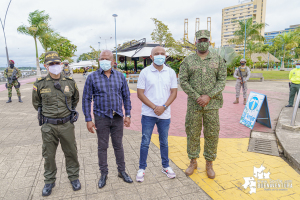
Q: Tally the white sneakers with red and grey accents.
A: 2